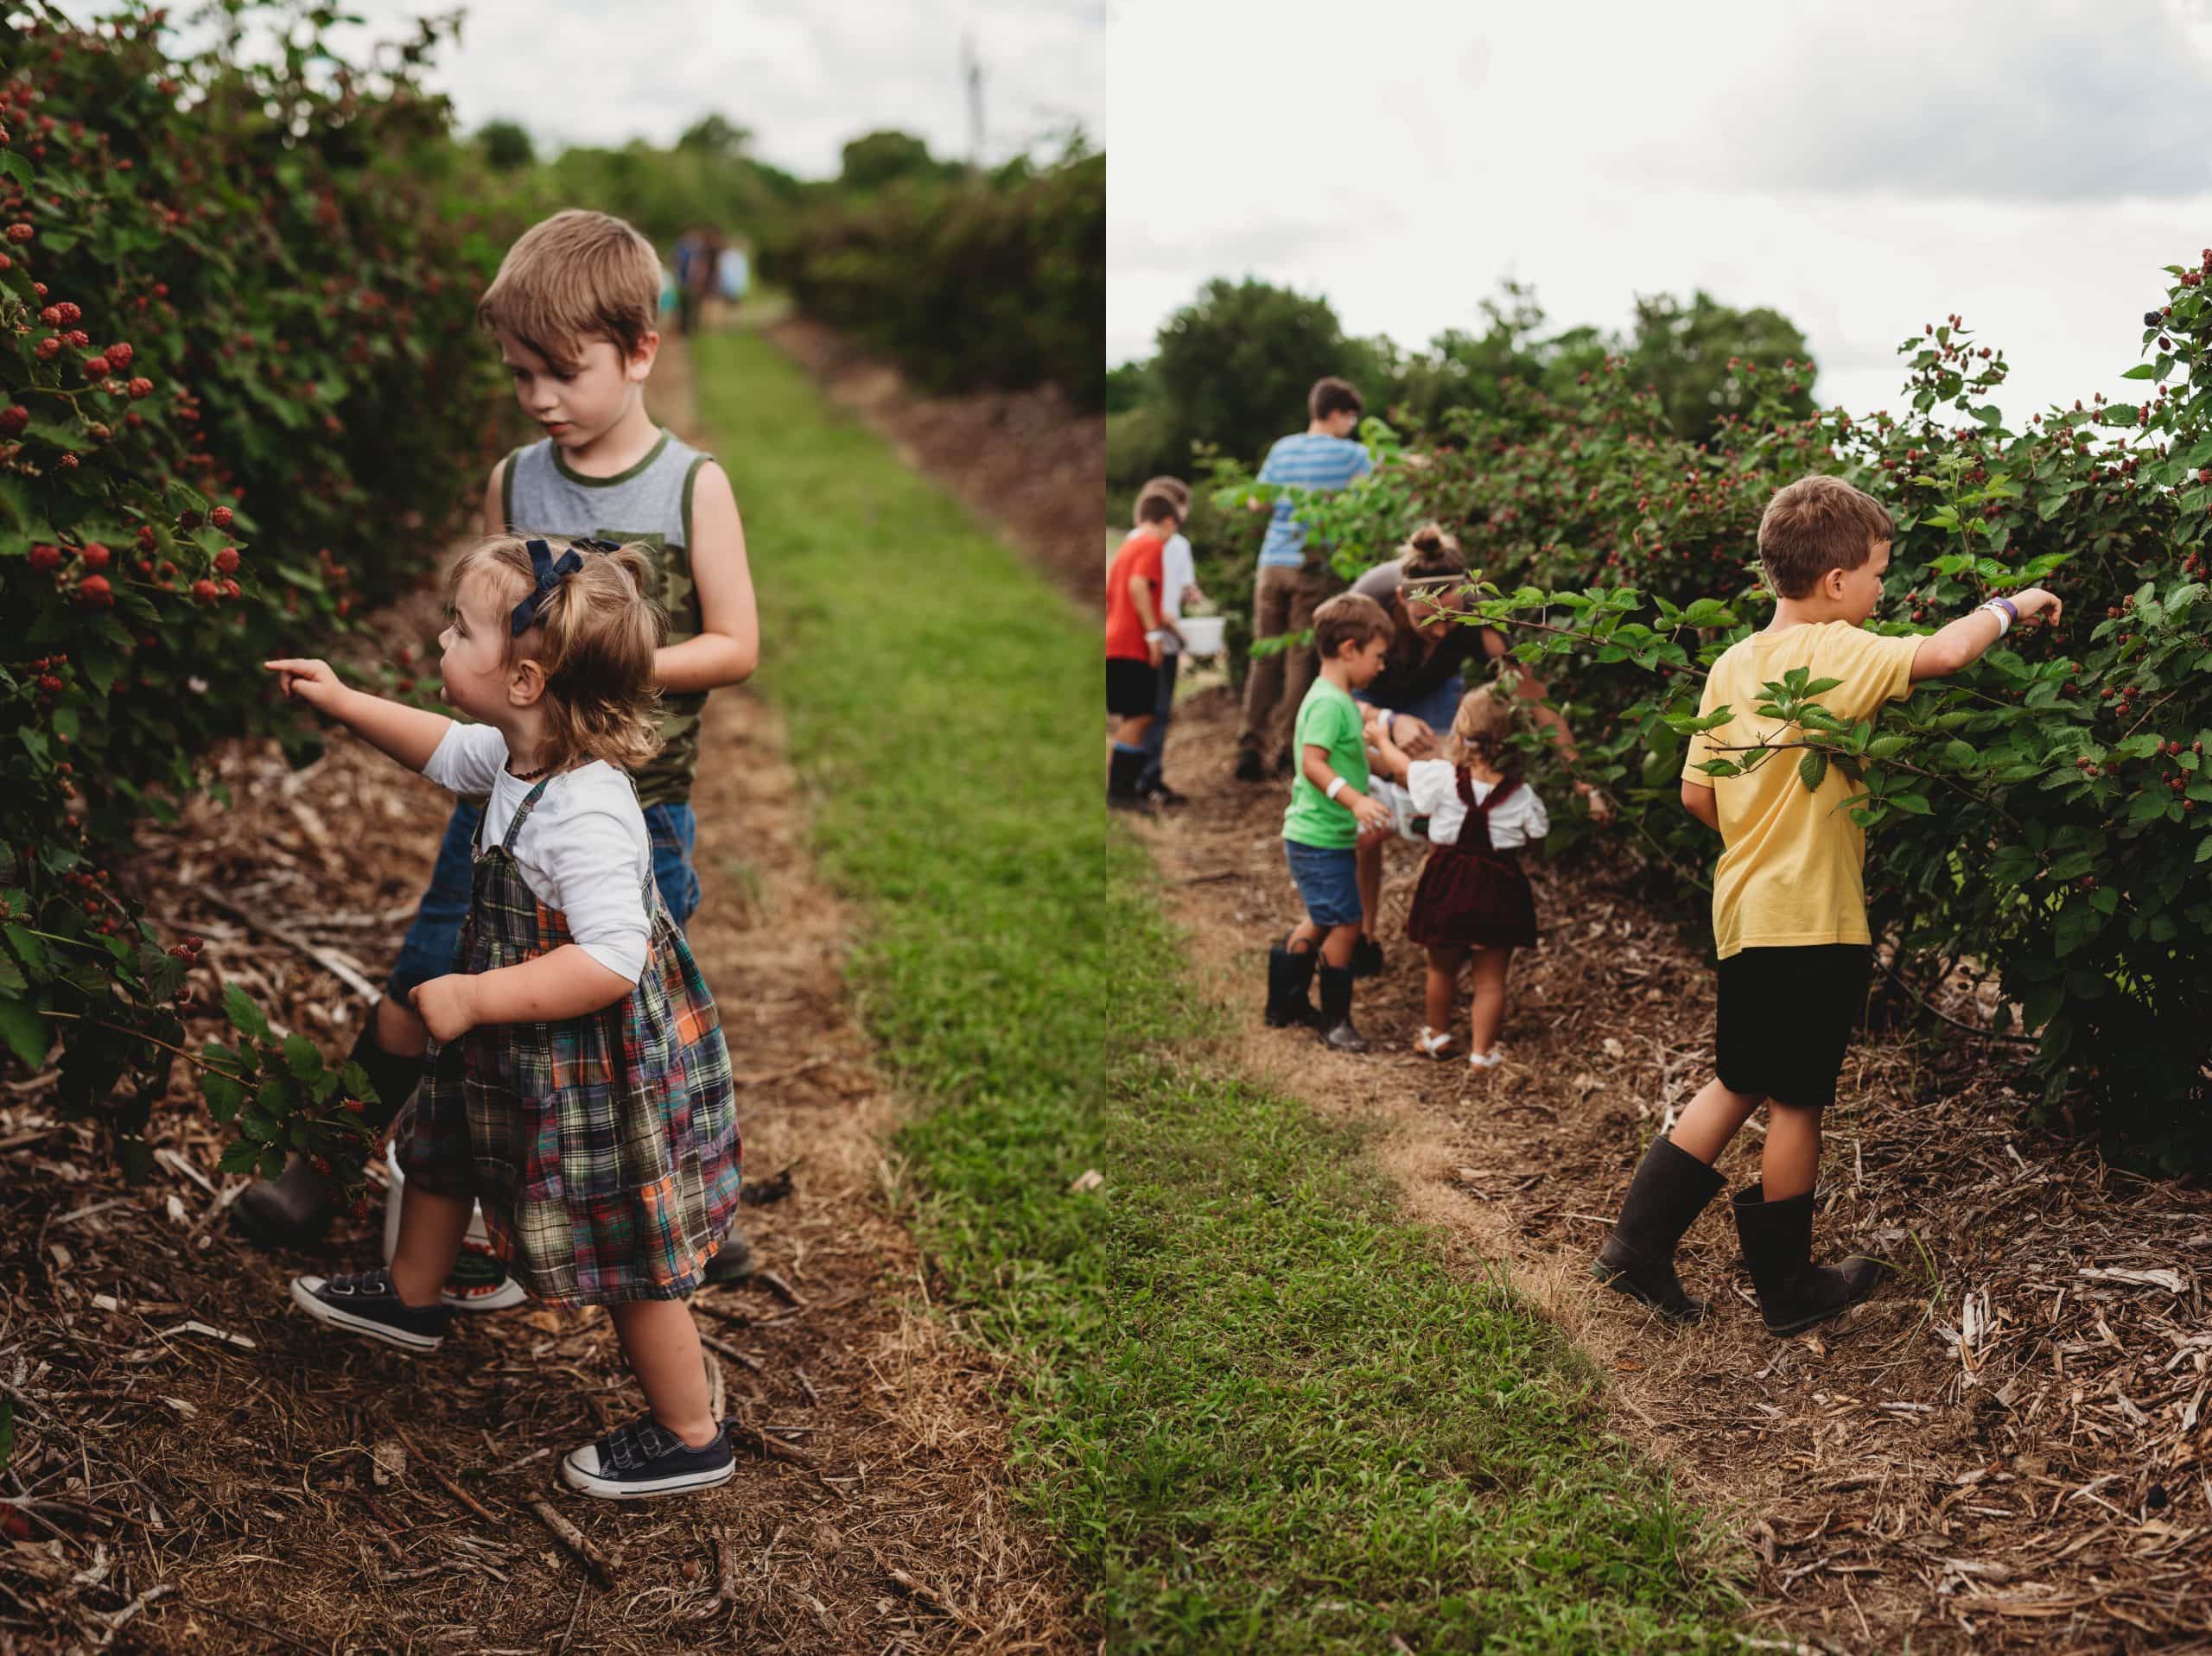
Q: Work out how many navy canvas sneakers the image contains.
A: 2